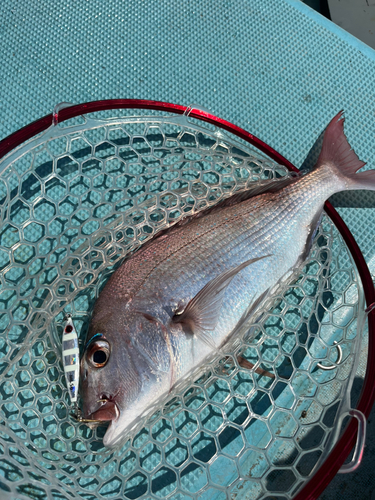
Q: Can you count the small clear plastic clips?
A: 4